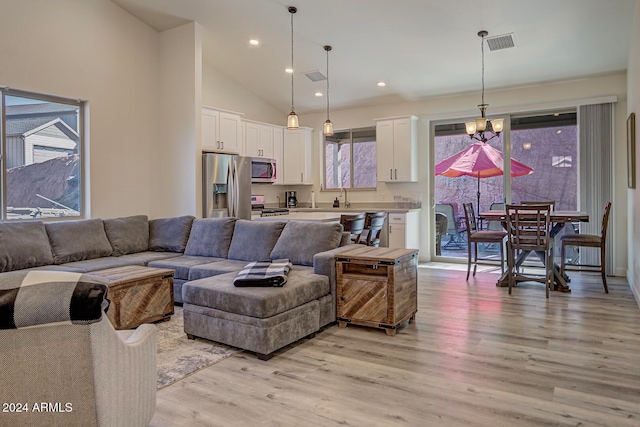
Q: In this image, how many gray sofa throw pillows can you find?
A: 7